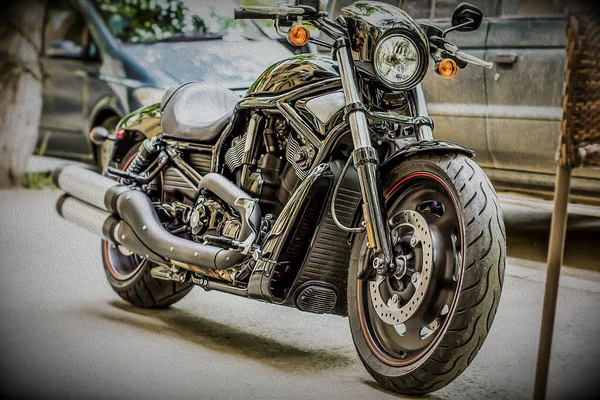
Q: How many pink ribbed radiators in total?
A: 0